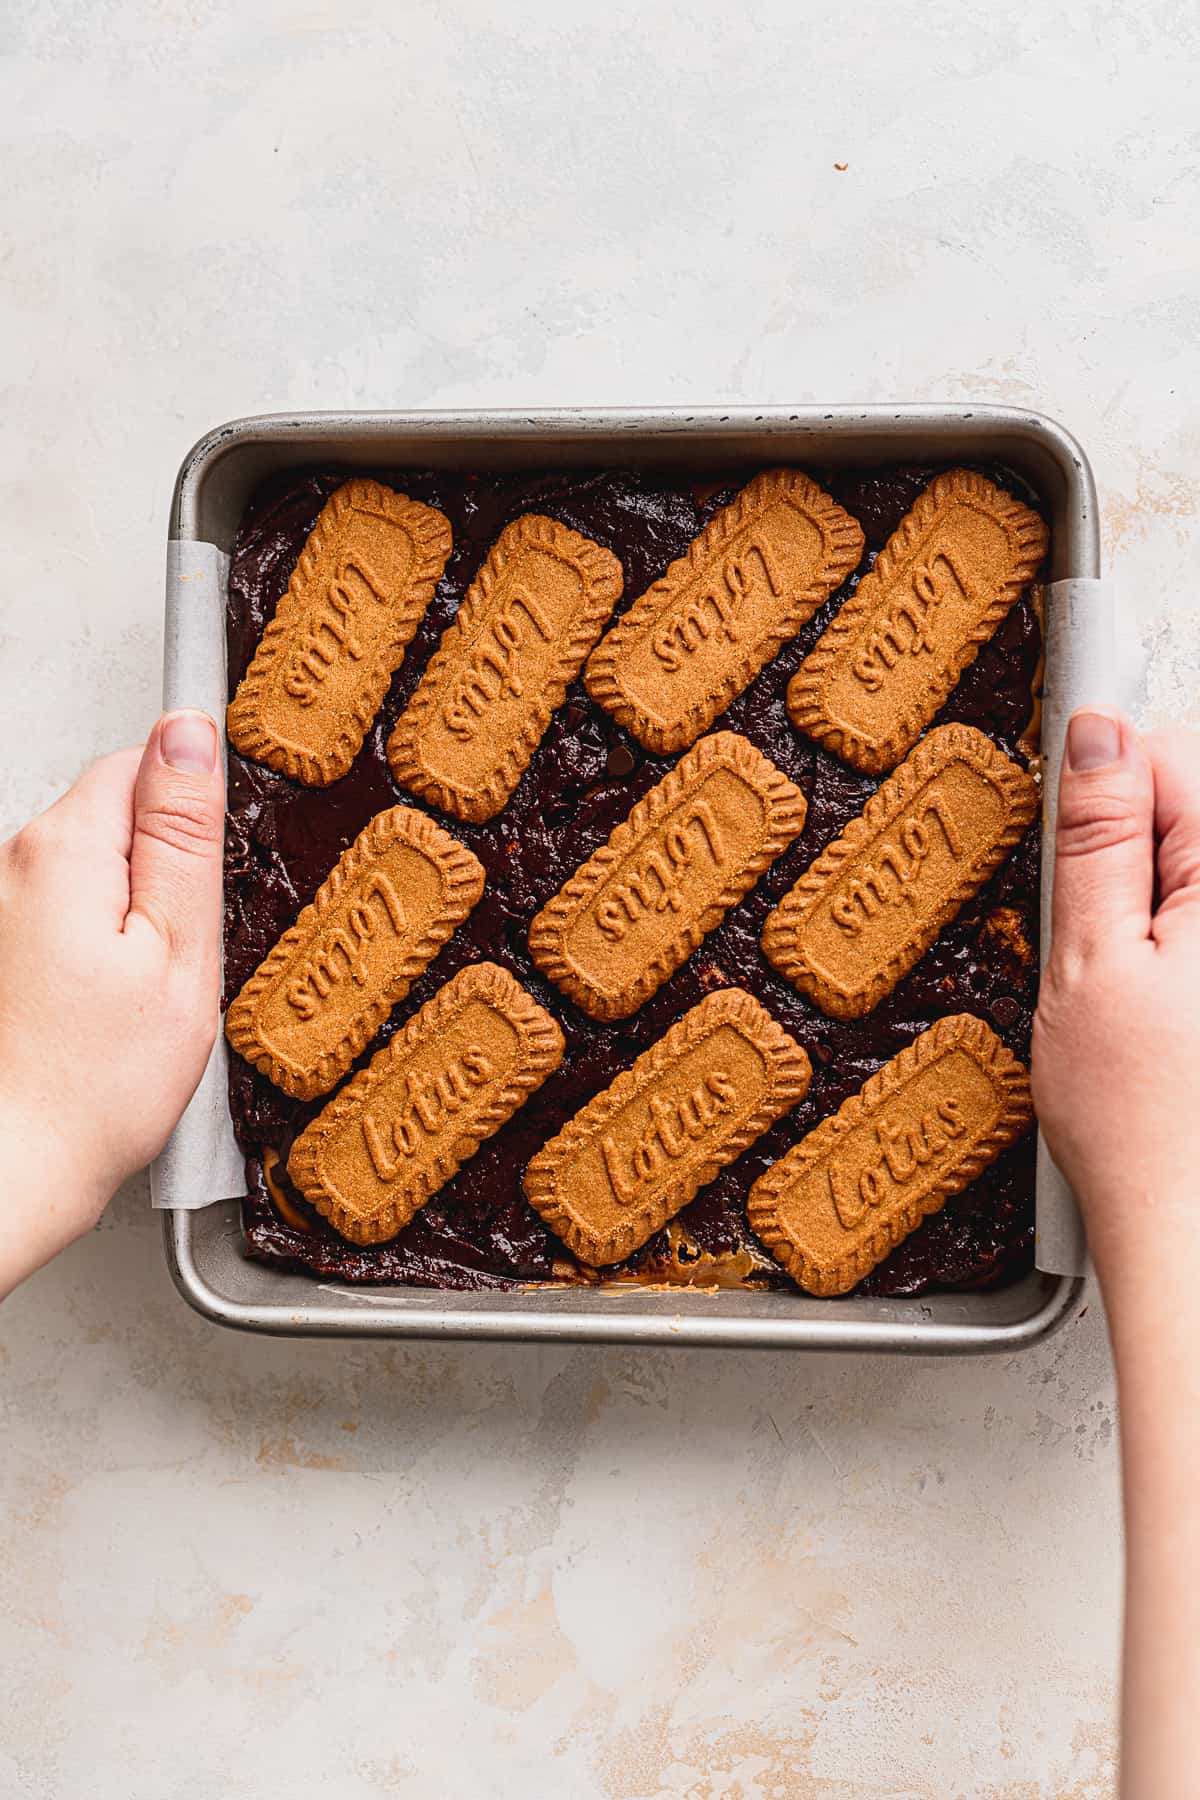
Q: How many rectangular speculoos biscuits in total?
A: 10